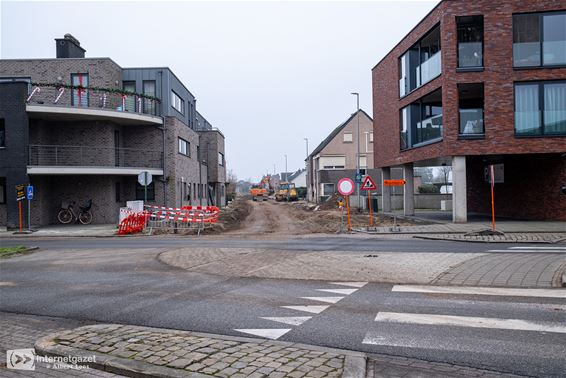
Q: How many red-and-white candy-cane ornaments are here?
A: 5